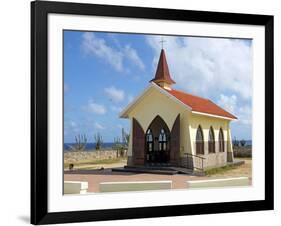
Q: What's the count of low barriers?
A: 3